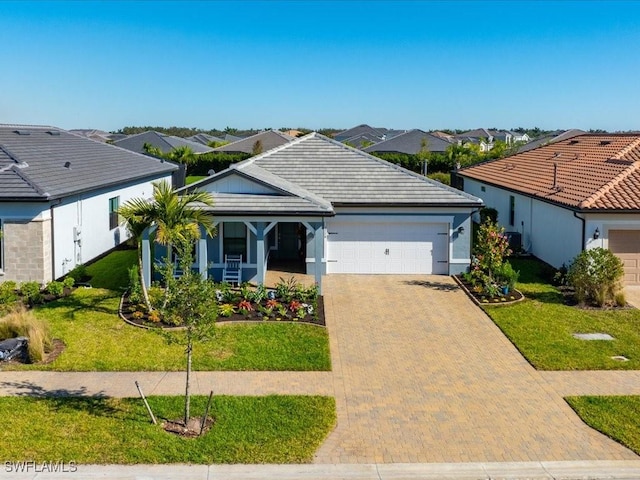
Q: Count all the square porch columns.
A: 4